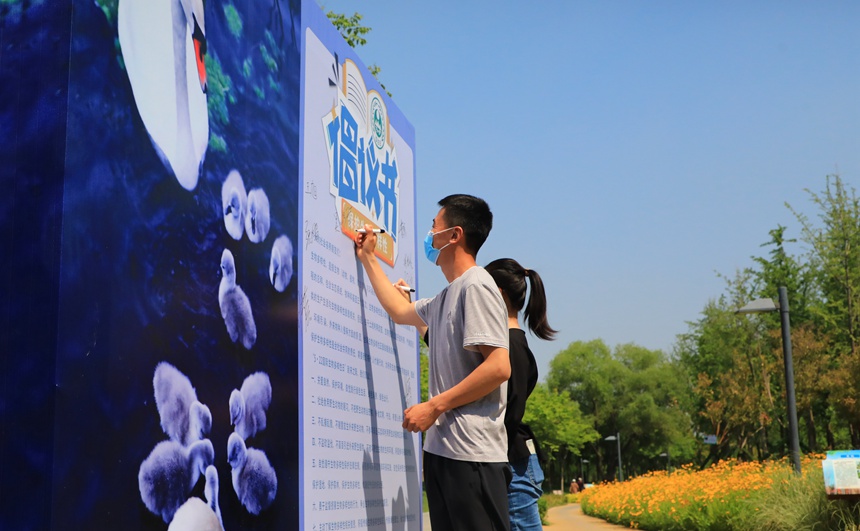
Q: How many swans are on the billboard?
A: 10